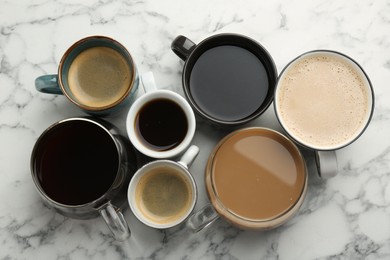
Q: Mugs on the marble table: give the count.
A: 7